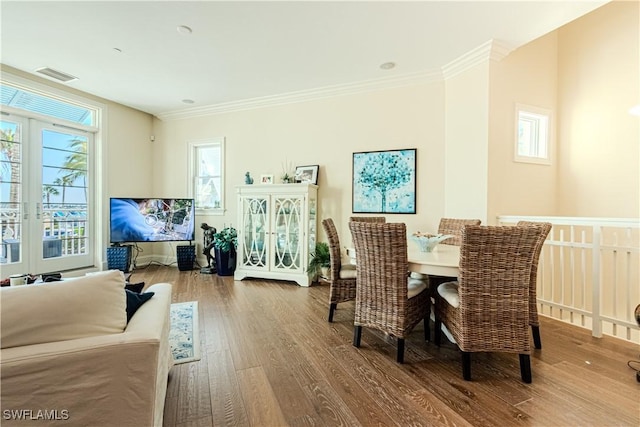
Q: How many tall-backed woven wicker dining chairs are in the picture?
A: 6